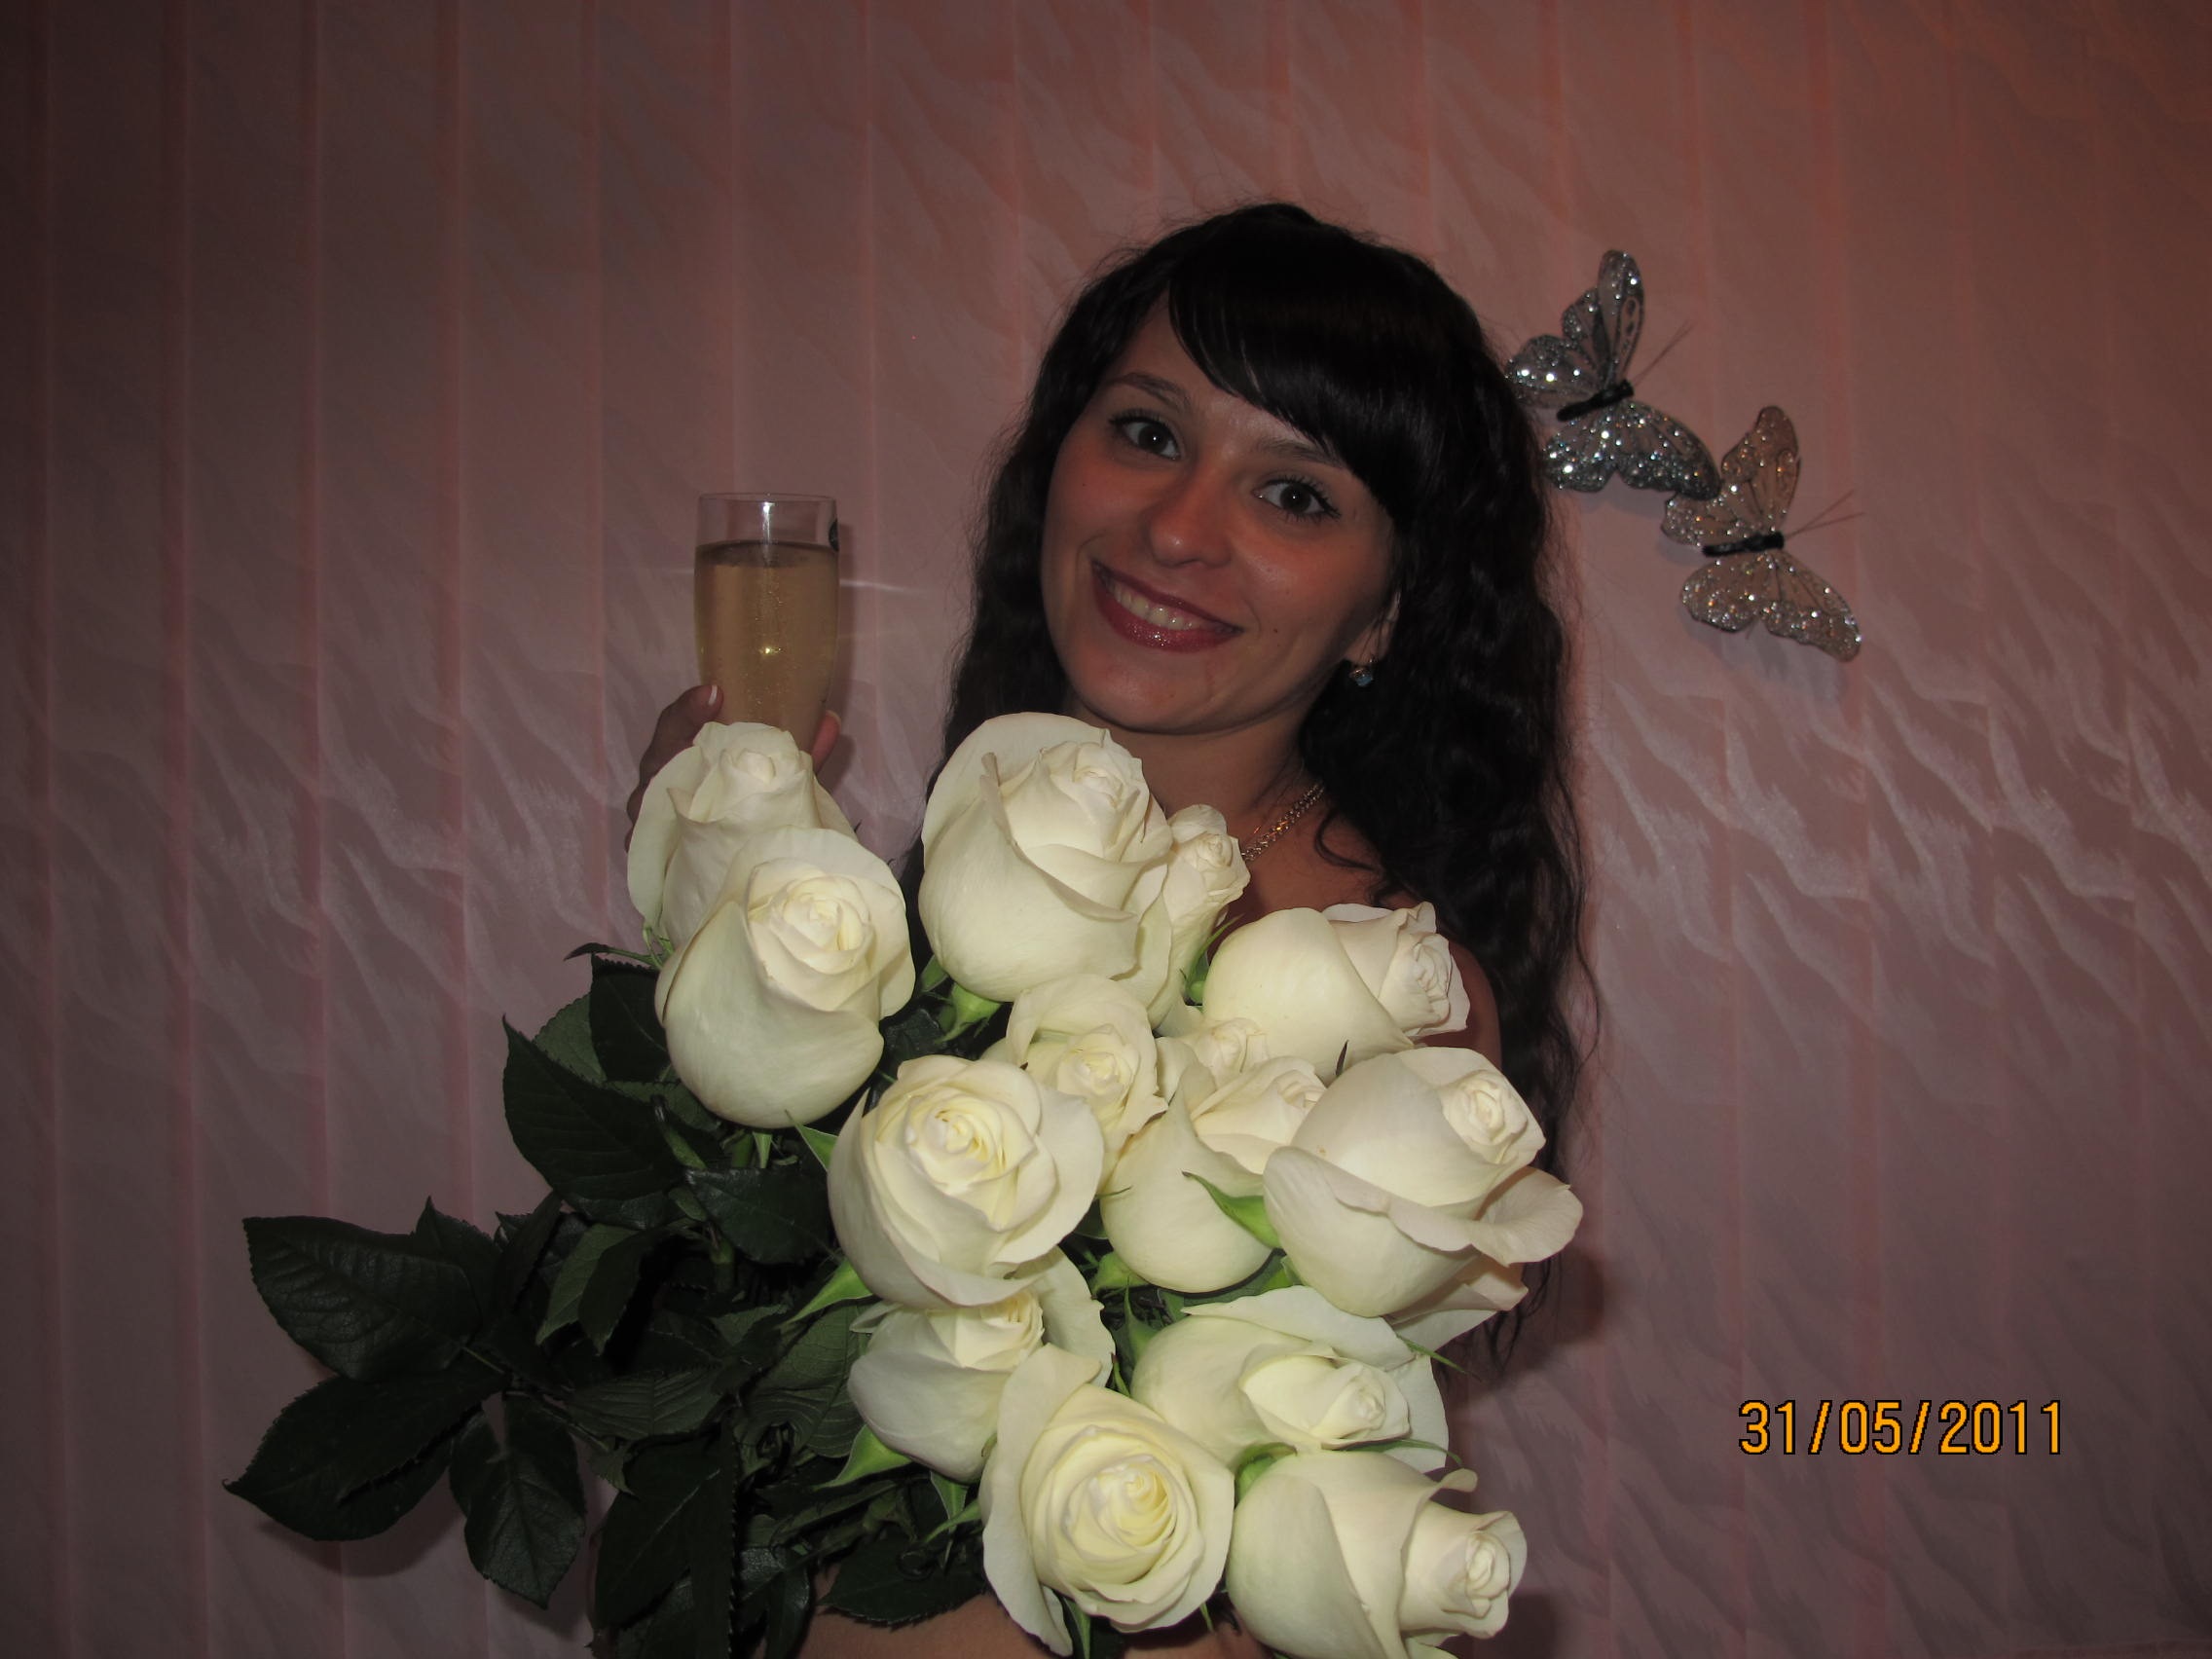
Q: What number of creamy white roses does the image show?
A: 14